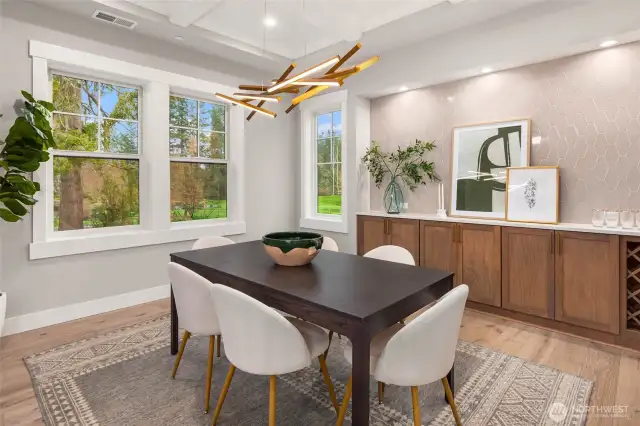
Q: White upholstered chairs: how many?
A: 6